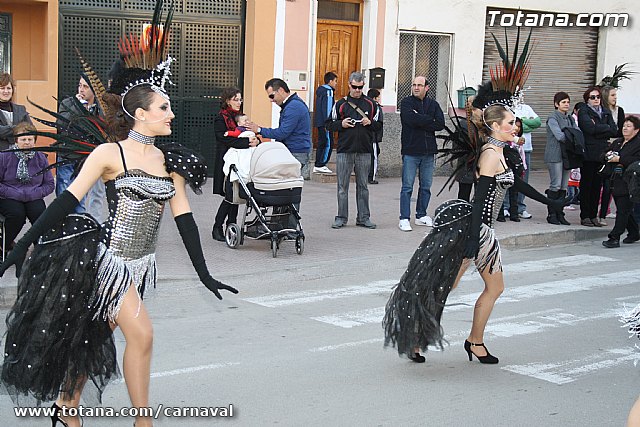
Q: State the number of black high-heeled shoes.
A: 3